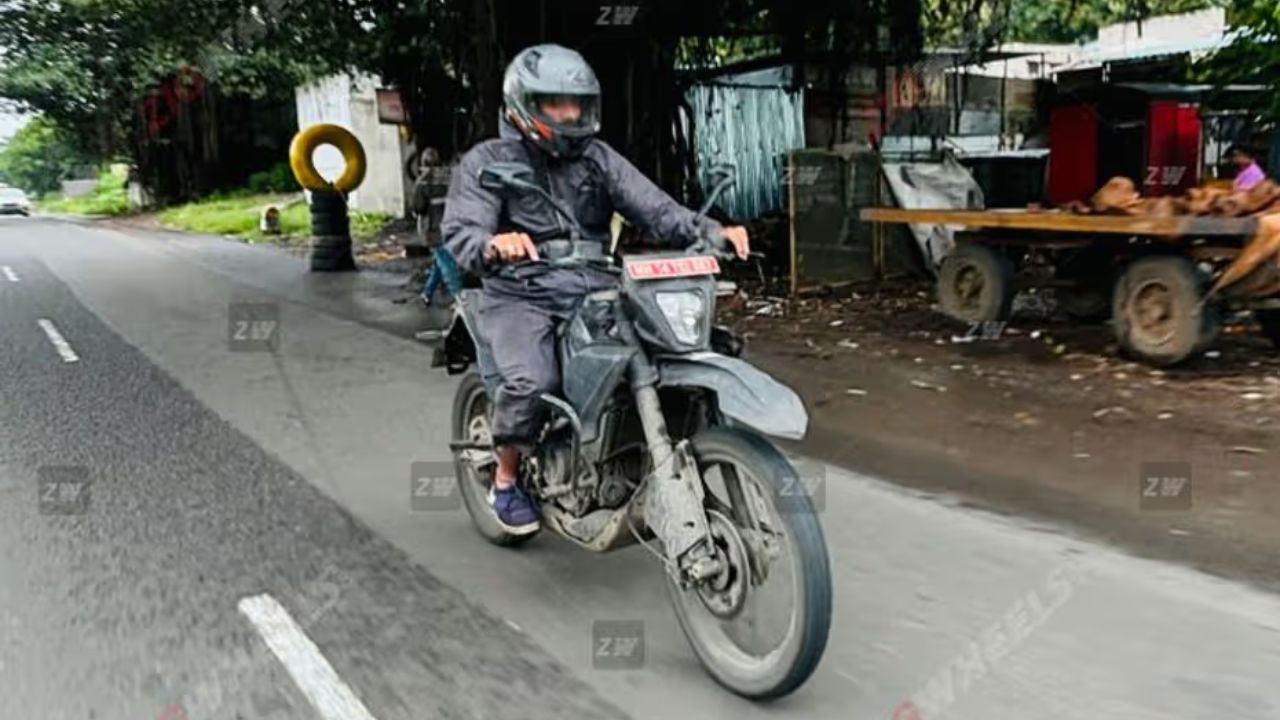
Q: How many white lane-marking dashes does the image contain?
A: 3